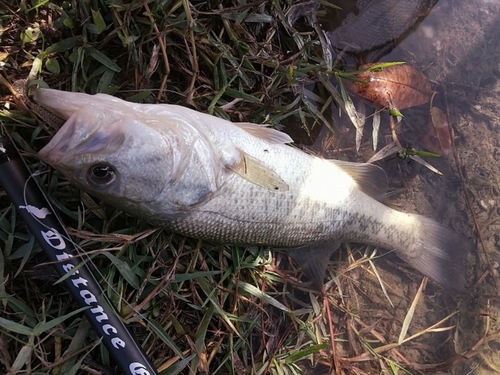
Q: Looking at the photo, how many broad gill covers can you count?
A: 1